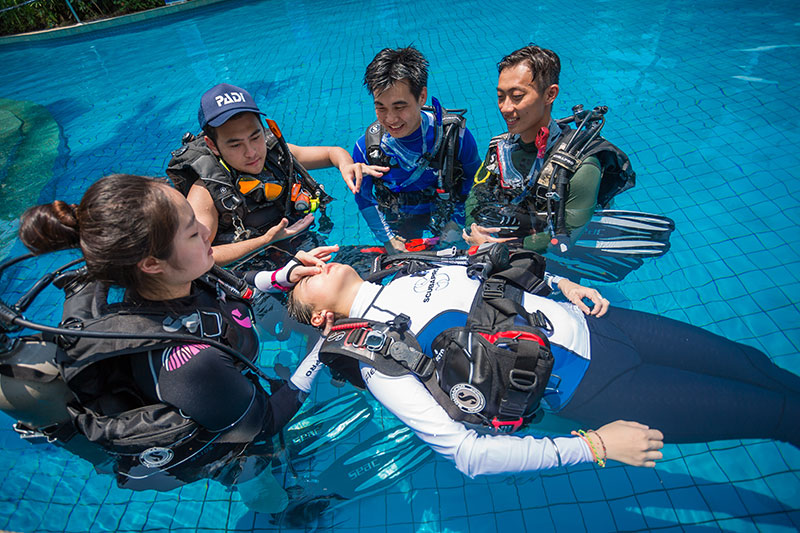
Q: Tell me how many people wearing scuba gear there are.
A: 5